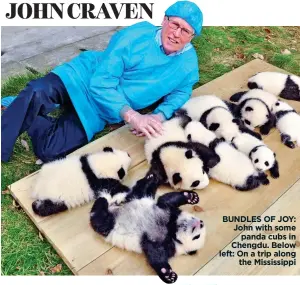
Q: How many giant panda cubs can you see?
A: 9